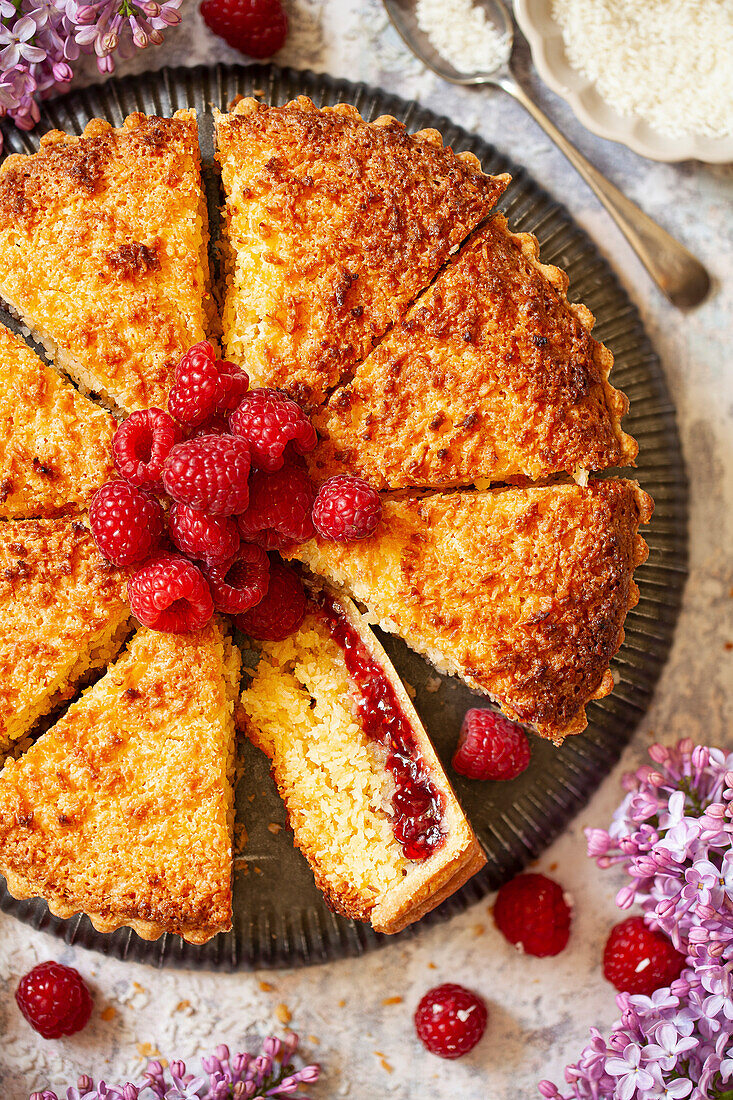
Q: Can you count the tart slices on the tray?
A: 8